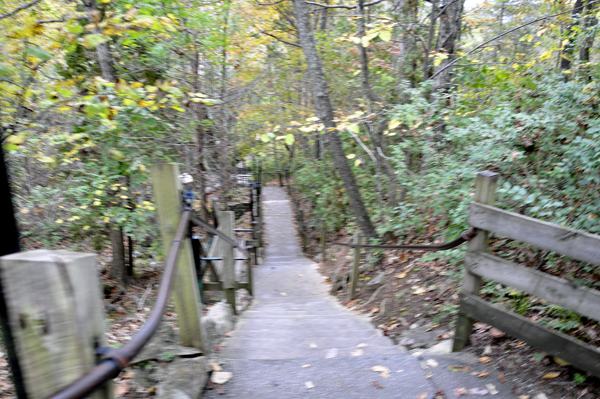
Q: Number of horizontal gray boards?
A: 3